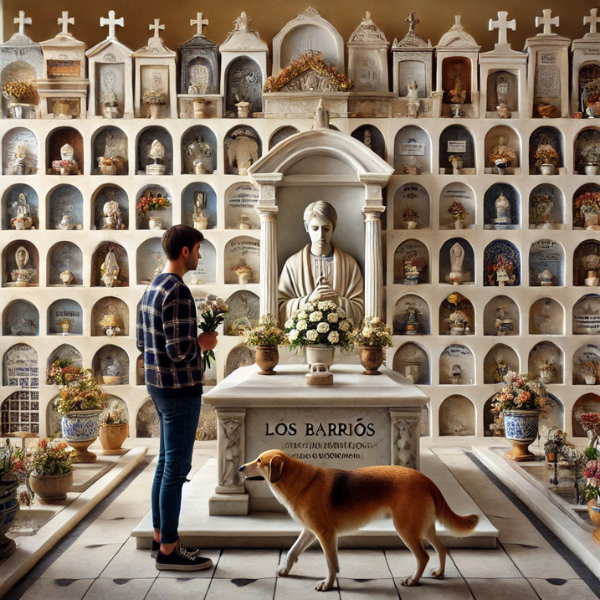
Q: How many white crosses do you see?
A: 8